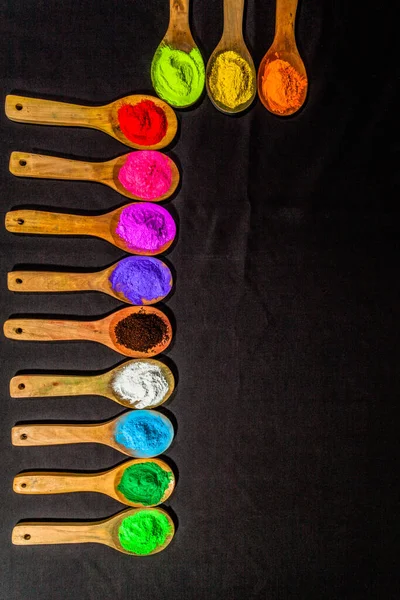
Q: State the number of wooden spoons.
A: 12